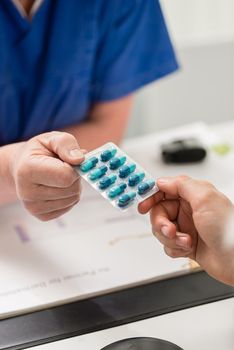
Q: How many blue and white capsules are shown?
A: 10